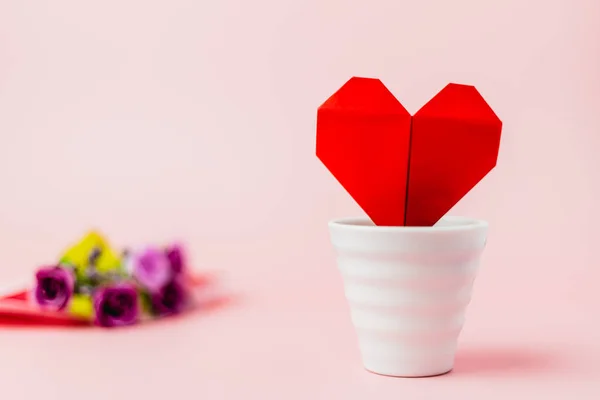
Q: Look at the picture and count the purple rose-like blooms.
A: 5